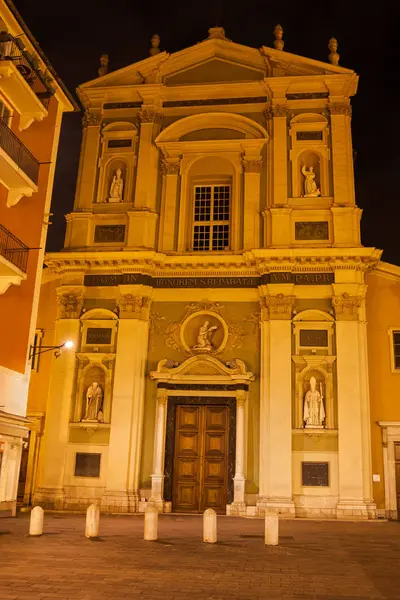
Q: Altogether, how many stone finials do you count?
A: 4